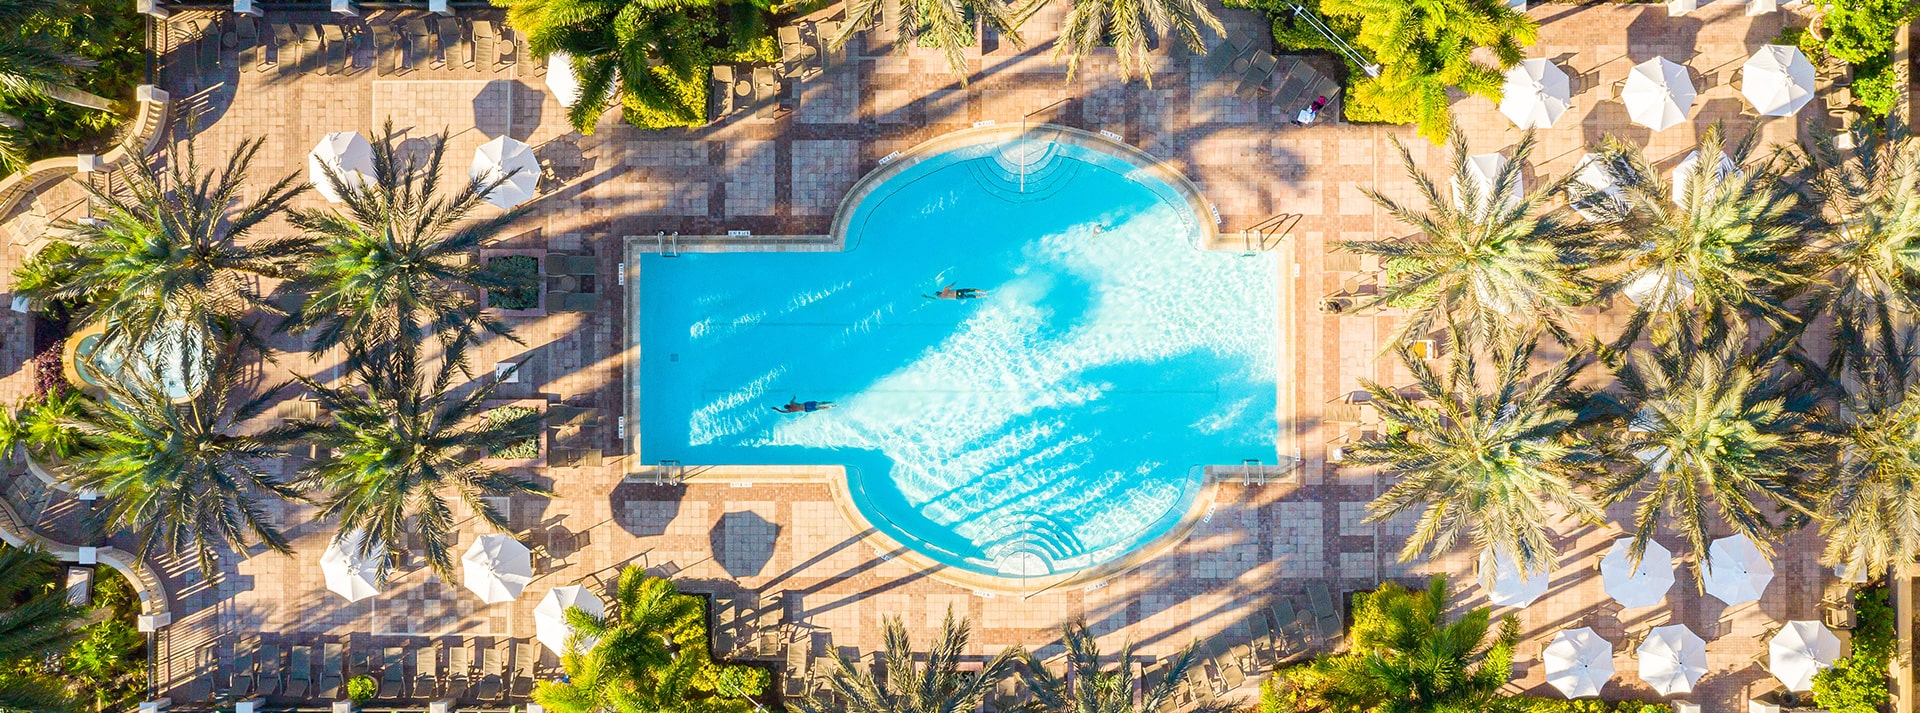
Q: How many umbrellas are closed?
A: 0